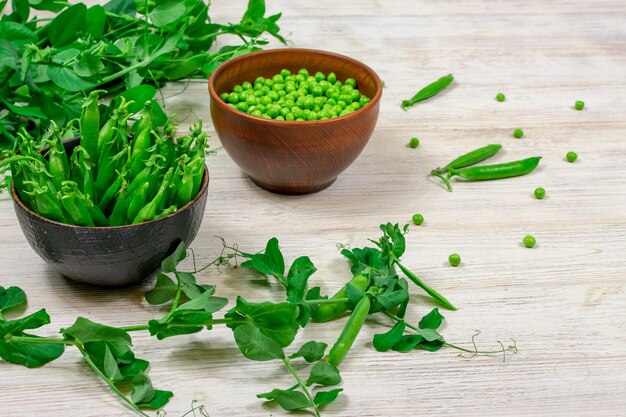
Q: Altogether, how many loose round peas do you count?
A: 9